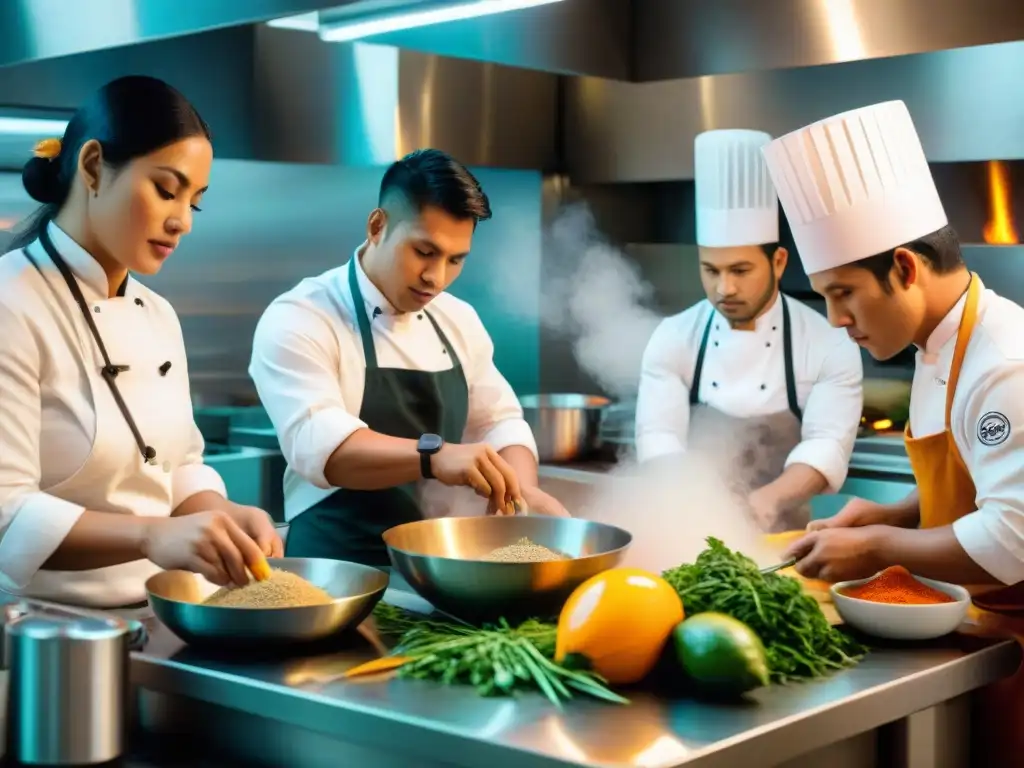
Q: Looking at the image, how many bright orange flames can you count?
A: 1